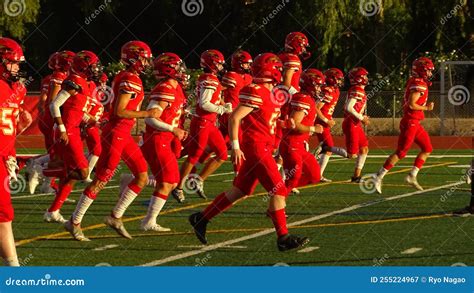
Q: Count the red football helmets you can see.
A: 15